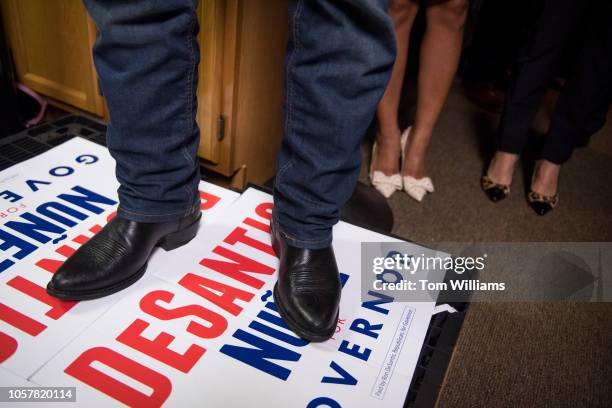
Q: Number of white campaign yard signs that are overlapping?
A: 2